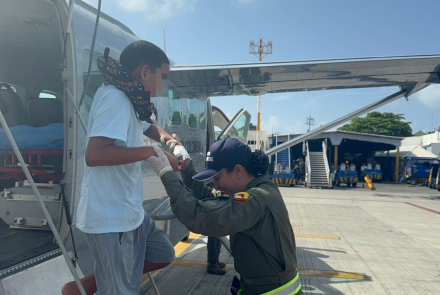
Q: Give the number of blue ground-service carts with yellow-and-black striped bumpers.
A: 3